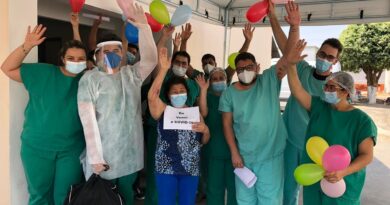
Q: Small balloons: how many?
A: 13